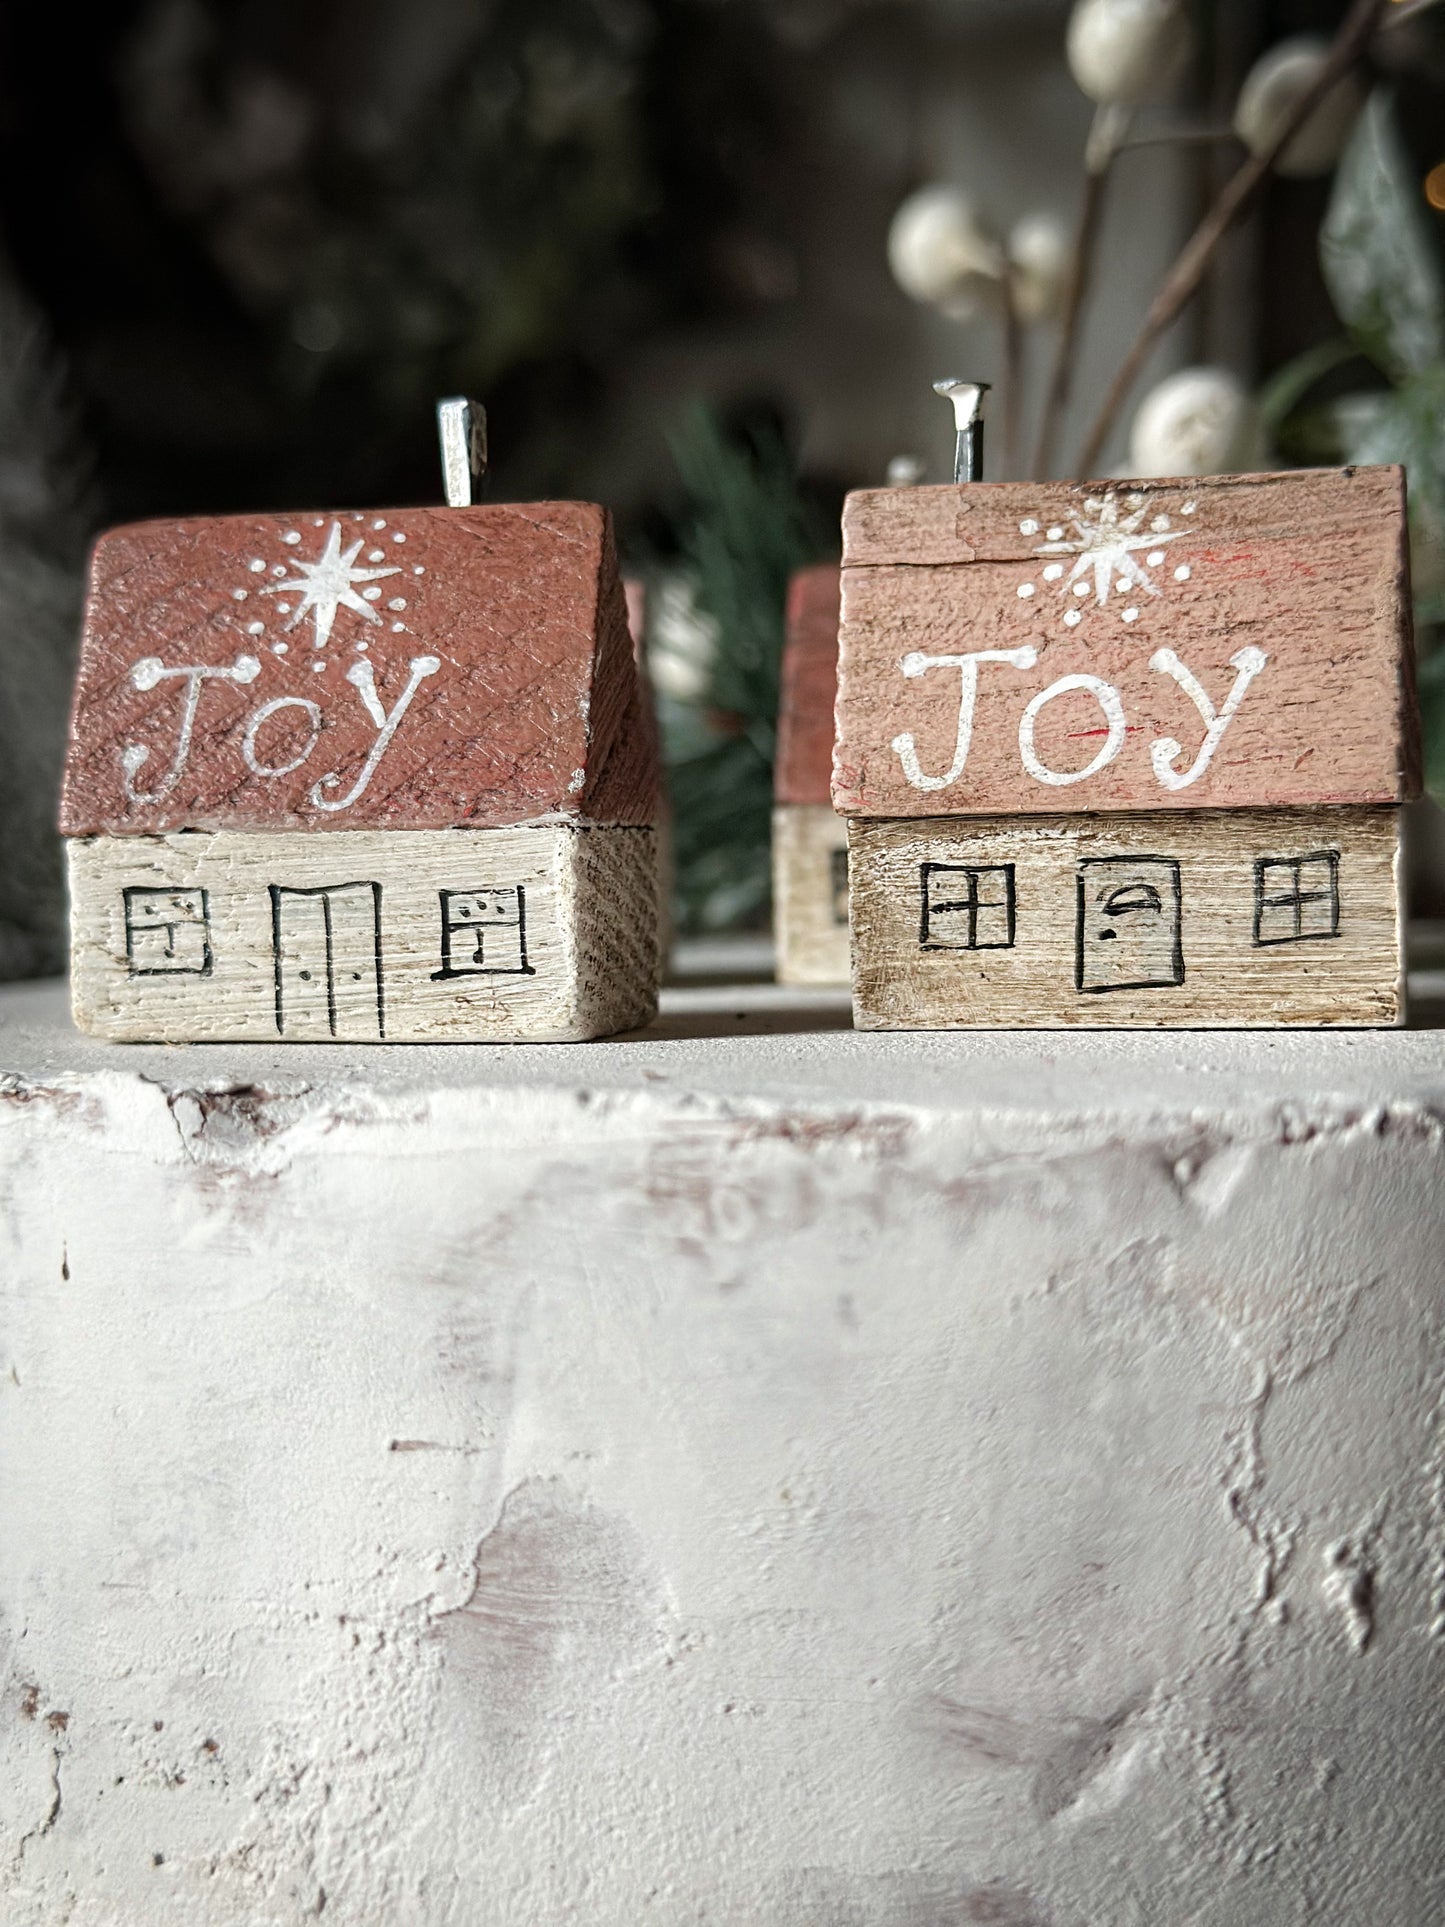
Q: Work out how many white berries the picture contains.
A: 5